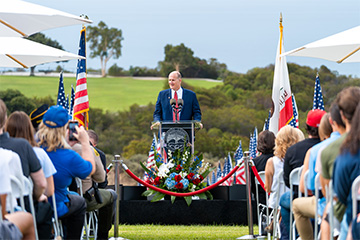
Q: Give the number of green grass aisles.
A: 1